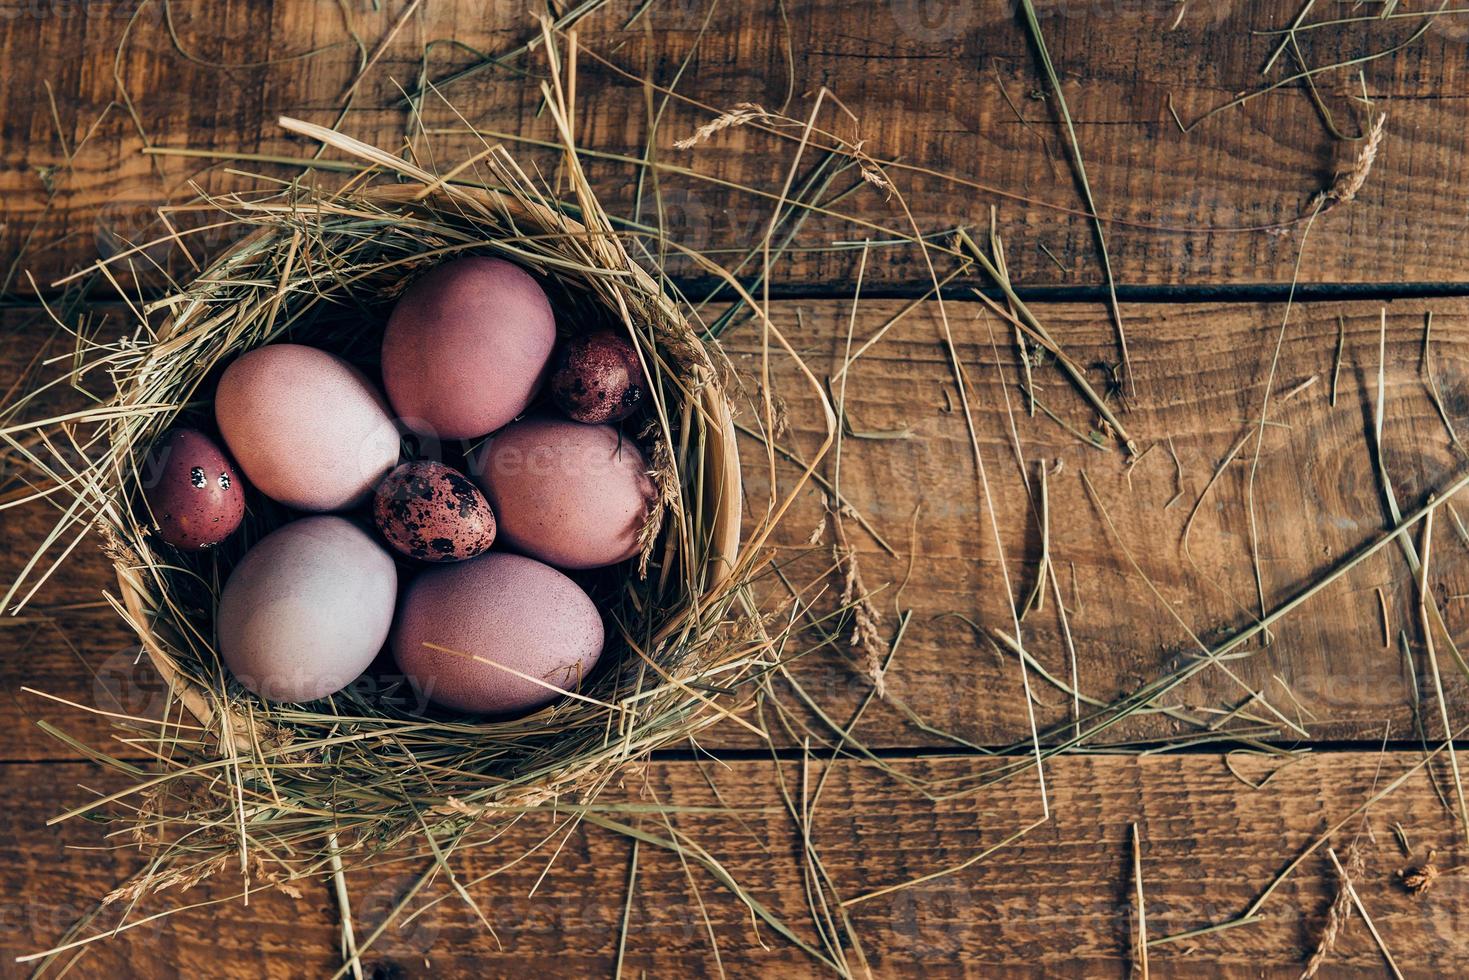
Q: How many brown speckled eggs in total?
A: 3